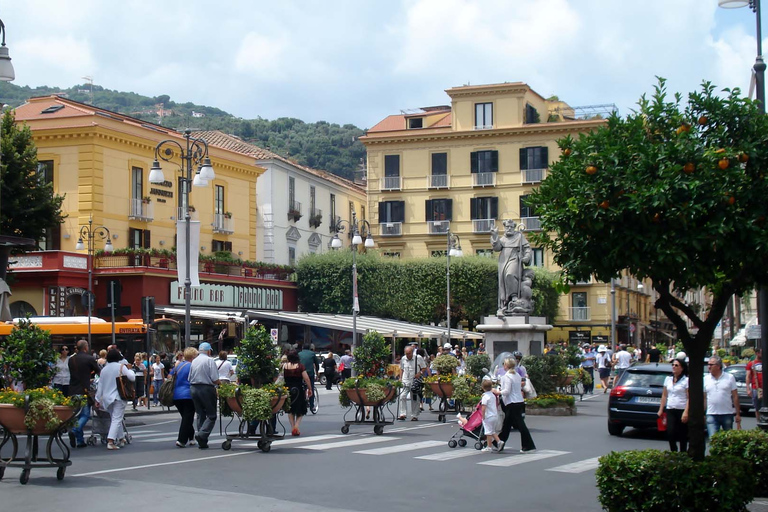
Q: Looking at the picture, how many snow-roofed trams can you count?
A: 0